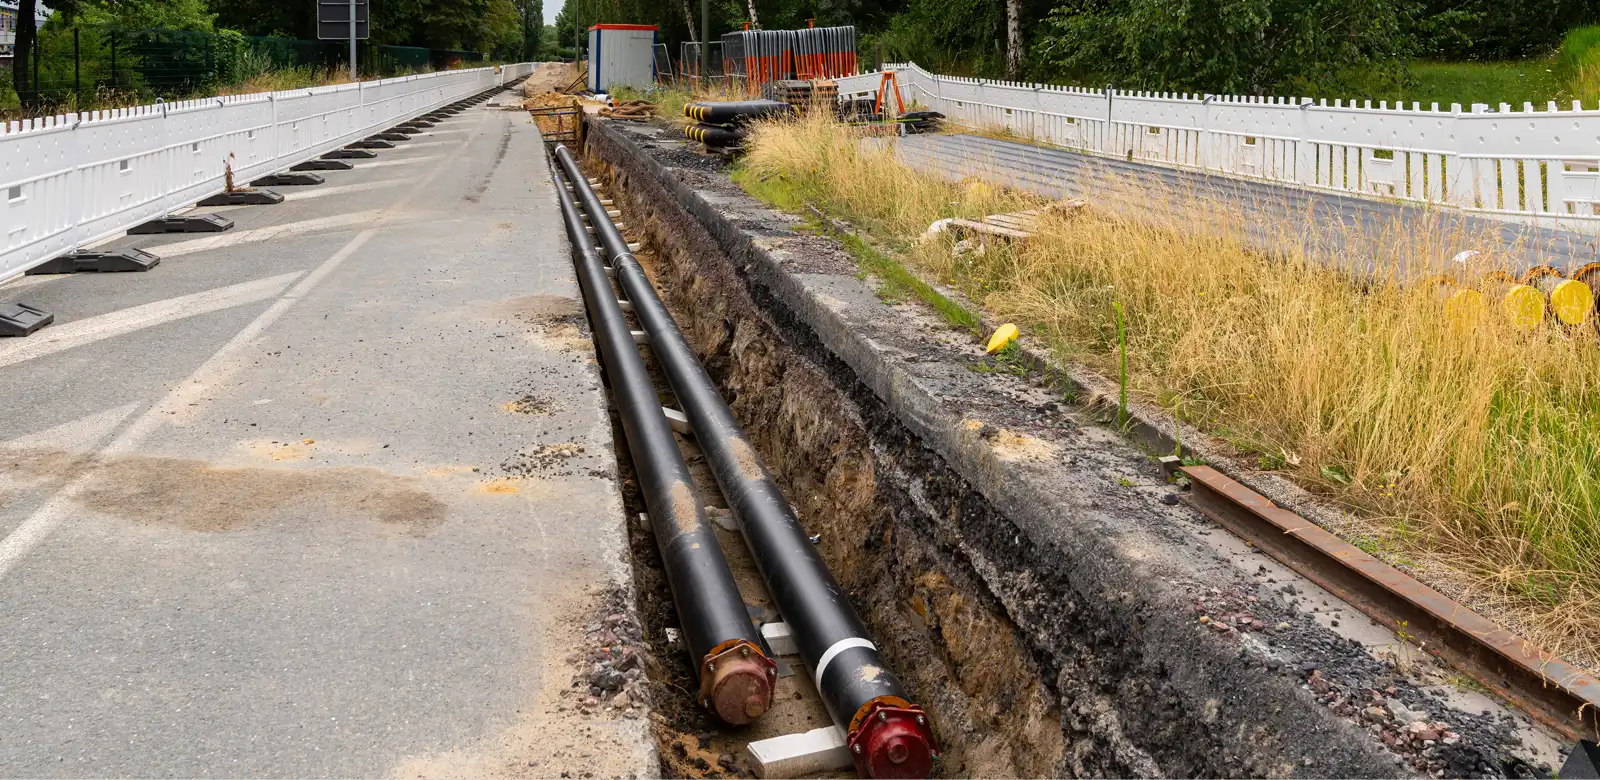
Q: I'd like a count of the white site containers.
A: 1